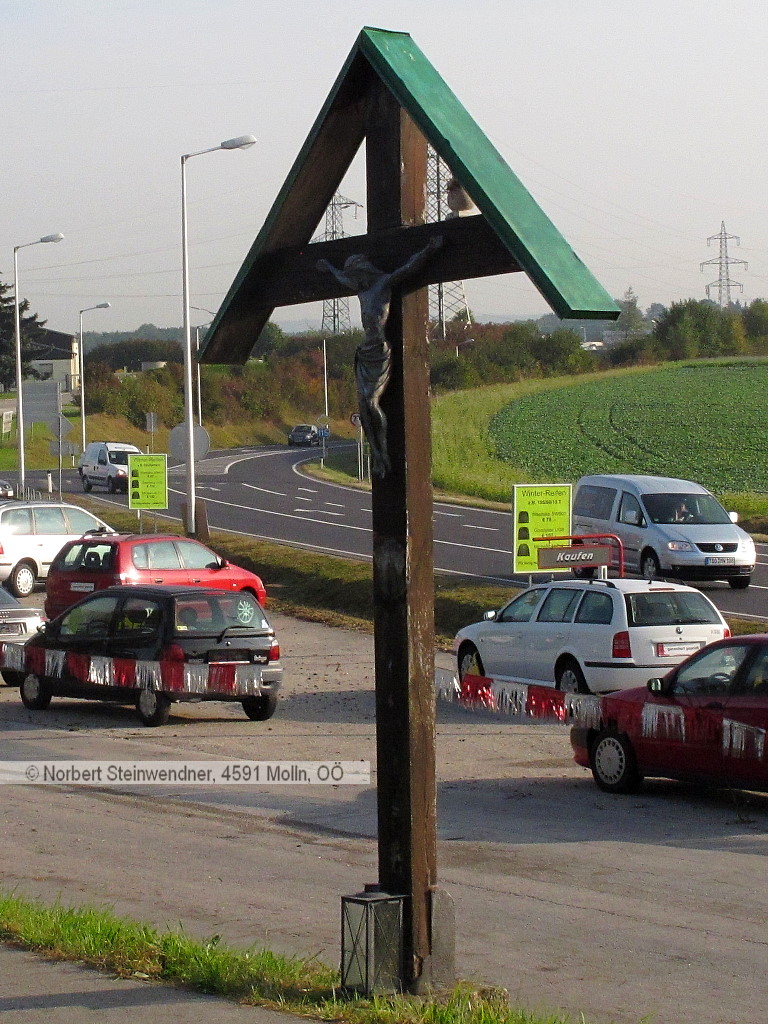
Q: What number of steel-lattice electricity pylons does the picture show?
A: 3